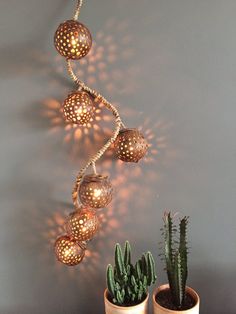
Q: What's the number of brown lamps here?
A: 6